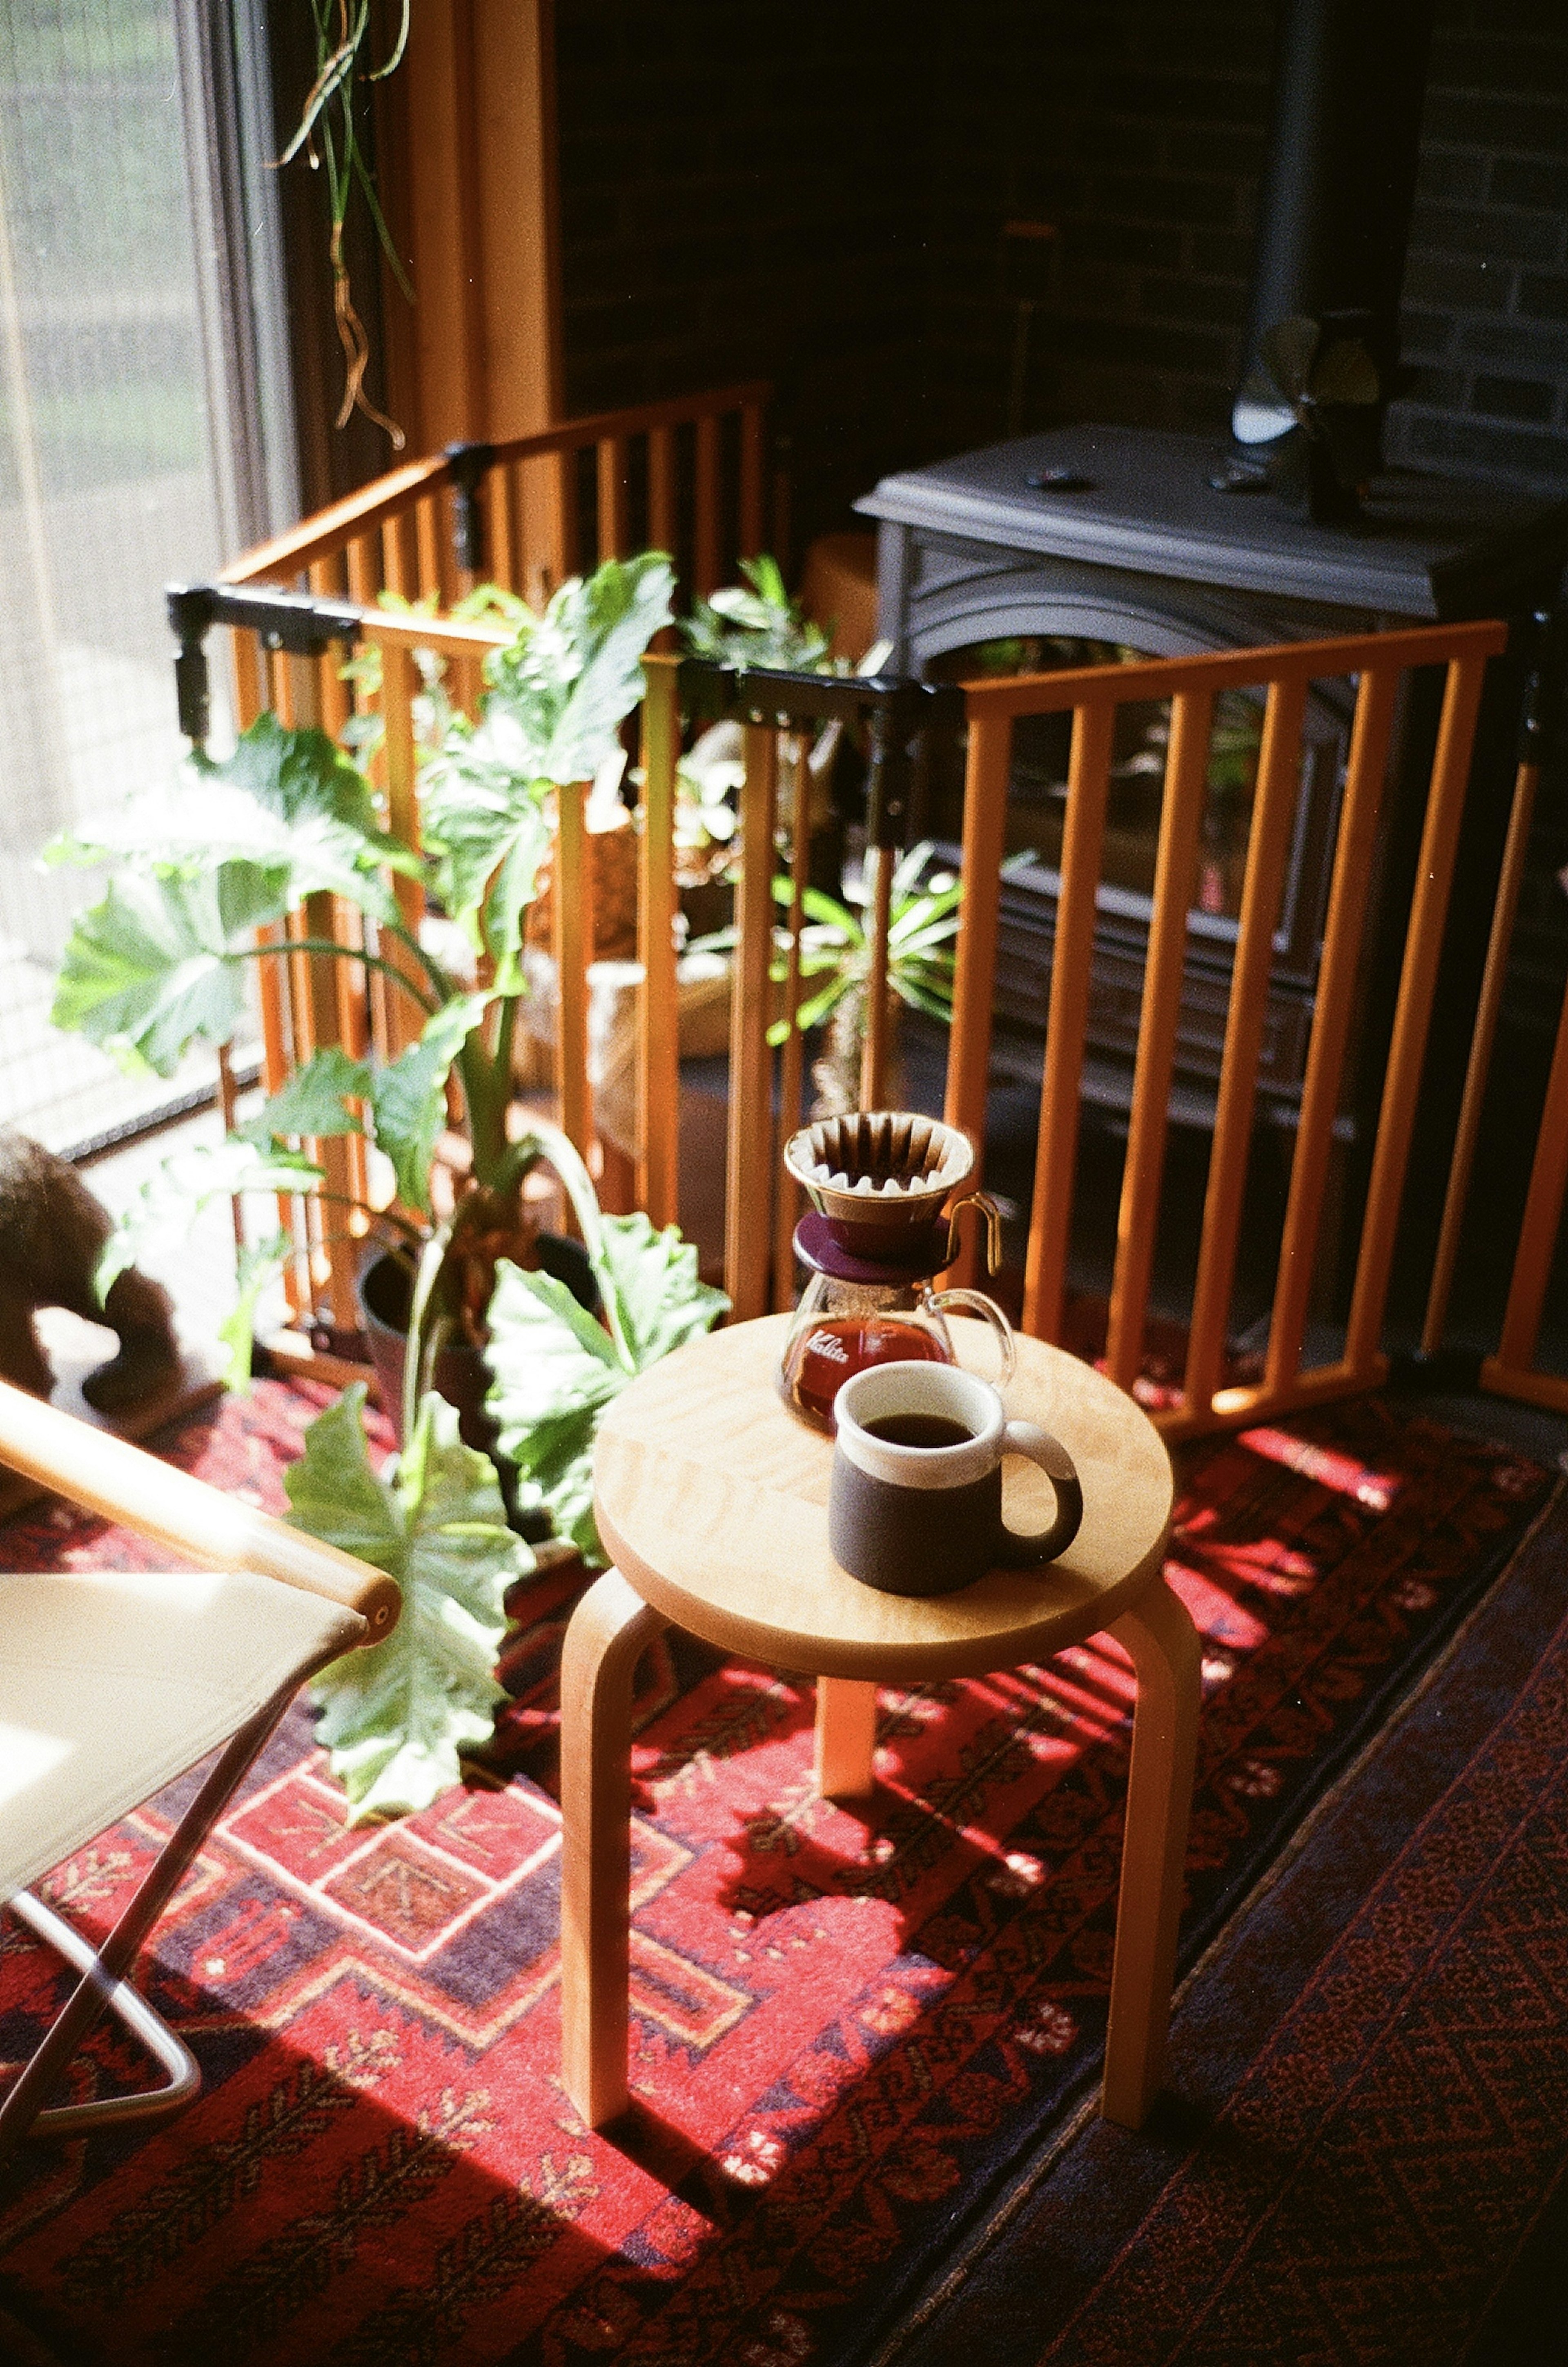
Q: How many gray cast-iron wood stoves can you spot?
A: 1